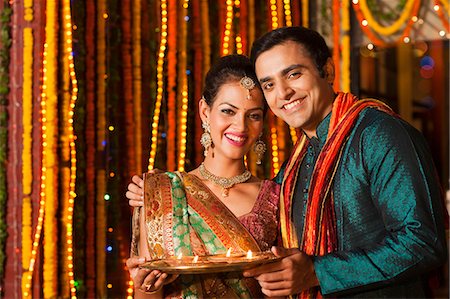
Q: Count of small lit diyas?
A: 4